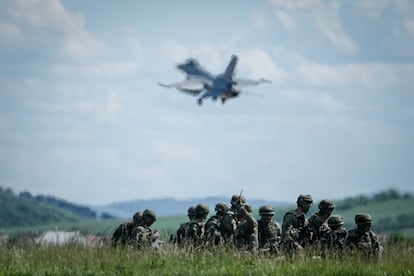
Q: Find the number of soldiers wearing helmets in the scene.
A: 12